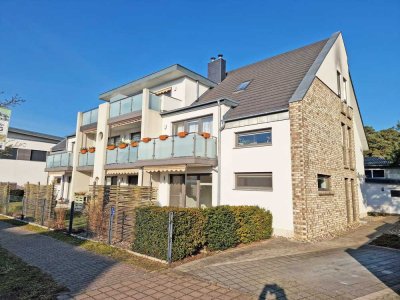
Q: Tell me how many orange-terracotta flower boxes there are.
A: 9